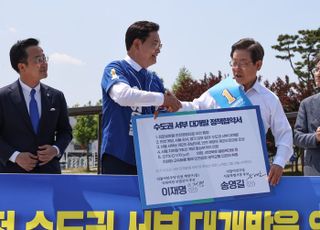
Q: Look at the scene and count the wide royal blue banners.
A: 1